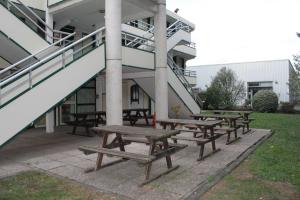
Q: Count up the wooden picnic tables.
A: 6